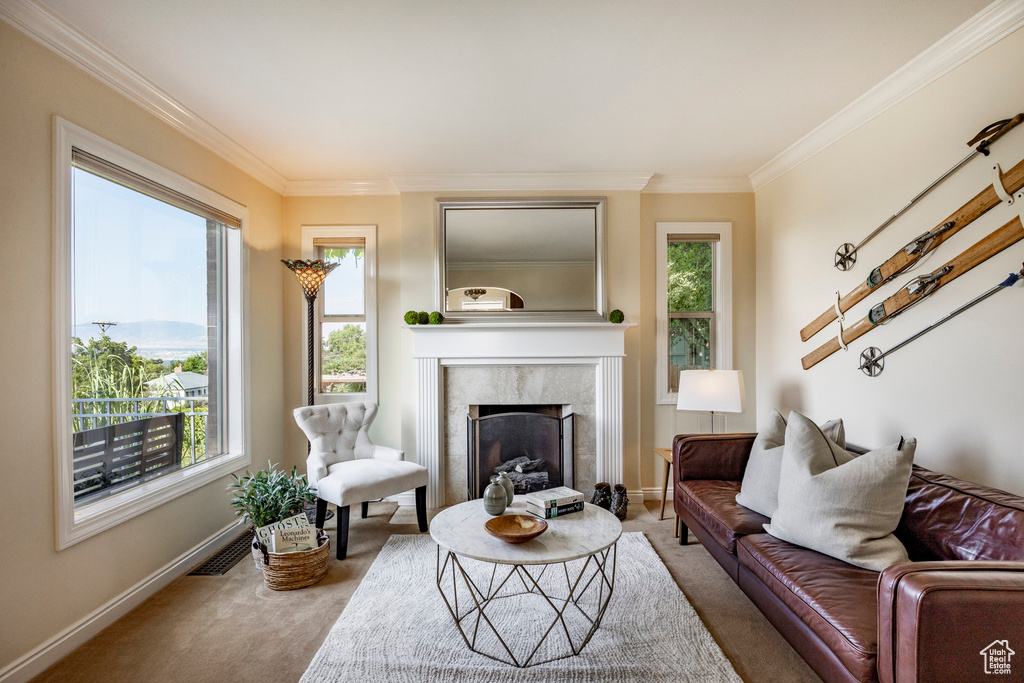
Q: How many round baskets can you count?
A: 1